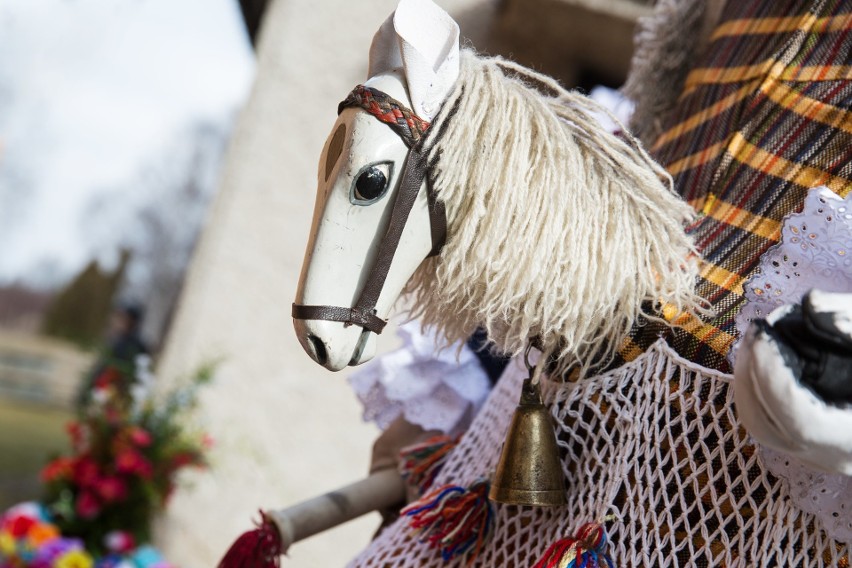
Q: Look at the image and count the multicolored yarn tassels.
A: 3